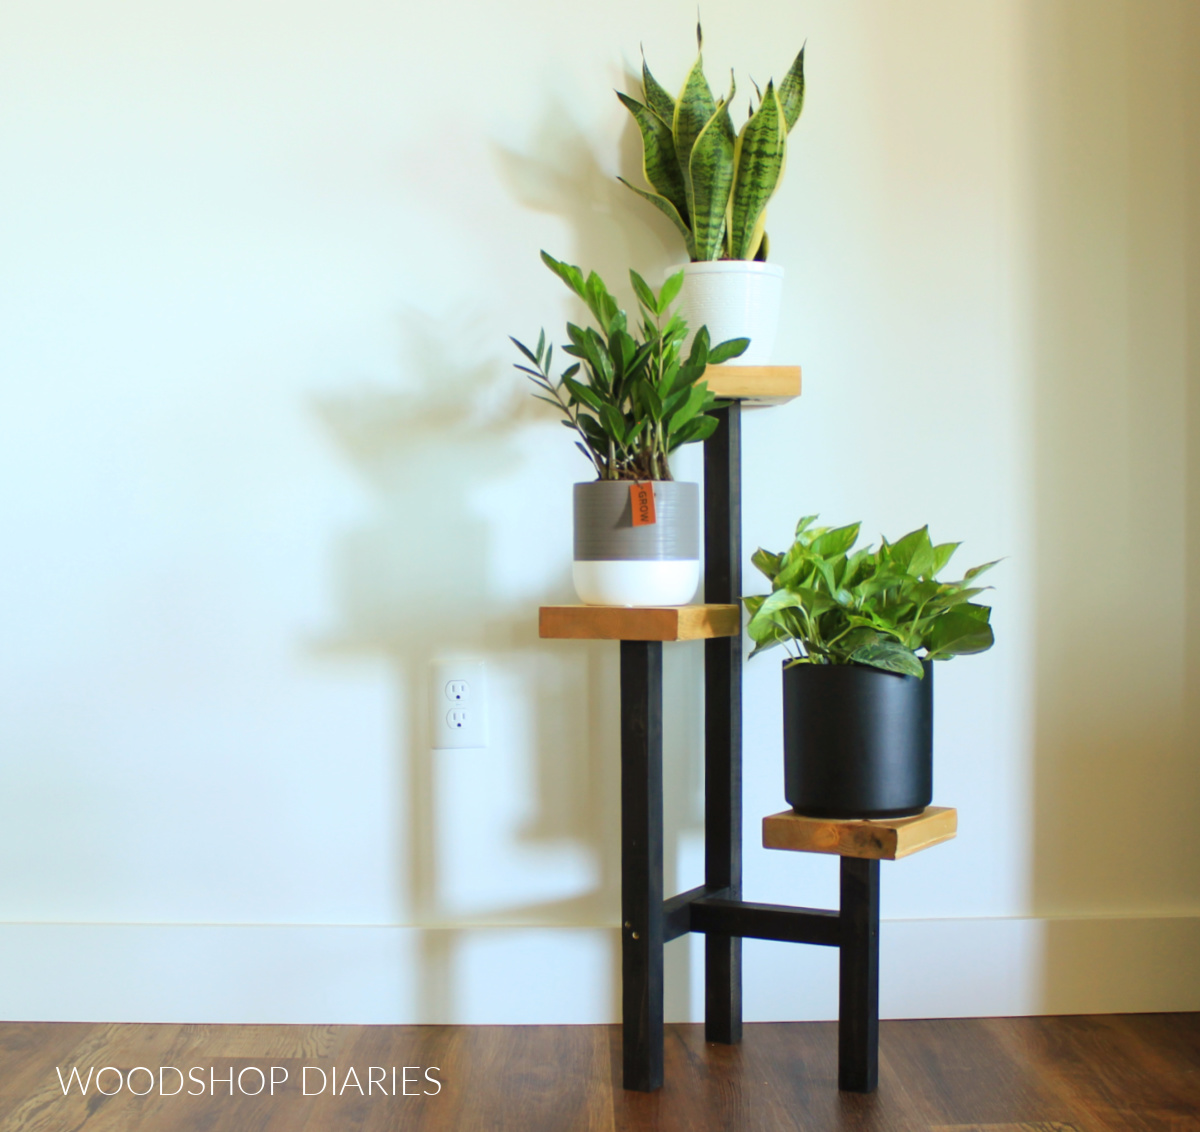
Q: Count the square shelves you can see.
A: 3